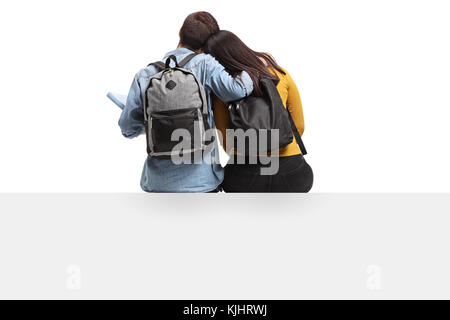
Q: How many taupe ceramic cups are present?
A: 0